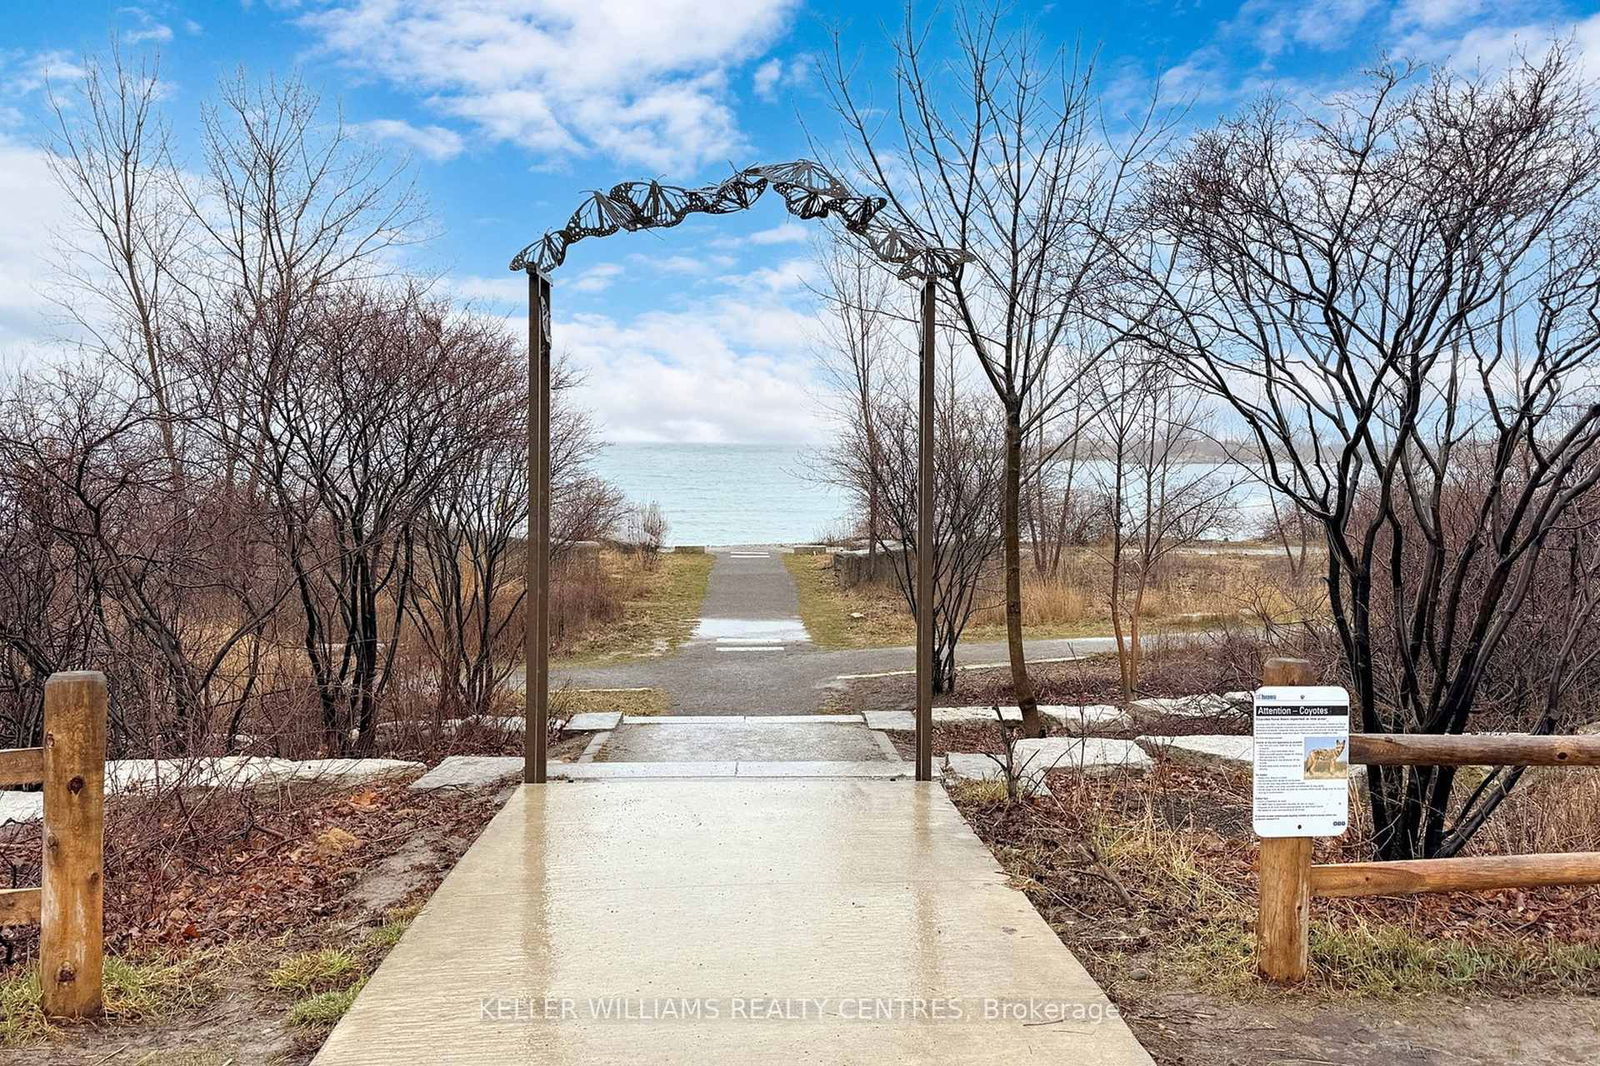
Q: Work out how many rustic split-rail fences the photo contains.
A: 2